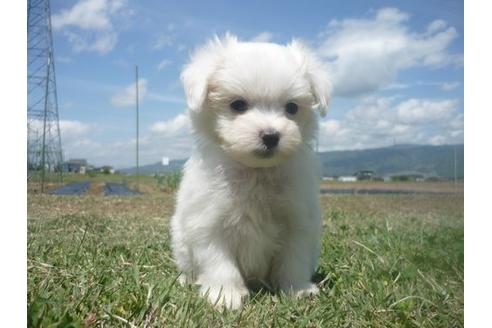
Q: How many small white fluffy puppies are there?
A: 1